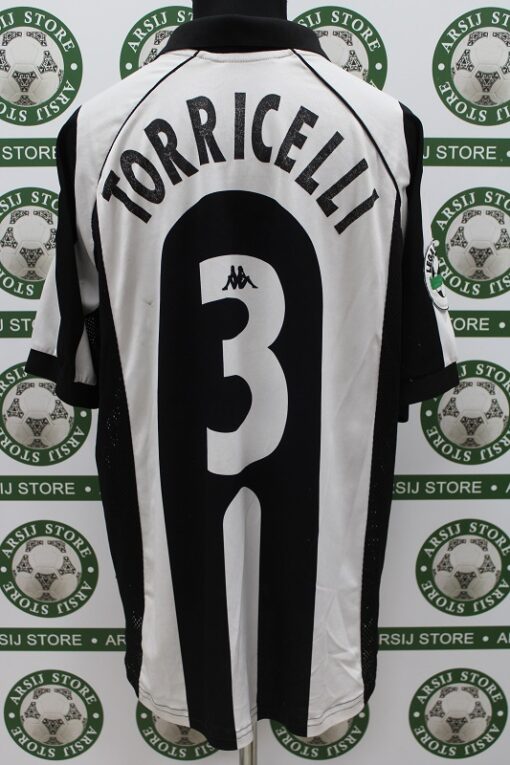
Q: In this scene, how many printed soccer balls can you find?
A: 14